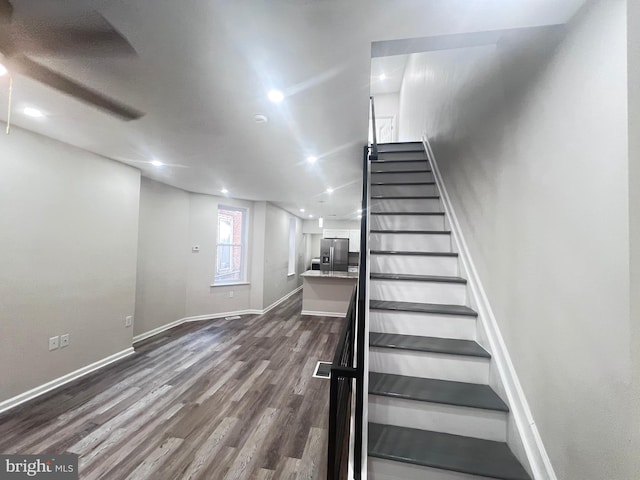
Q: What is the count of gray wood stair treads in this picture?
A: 14